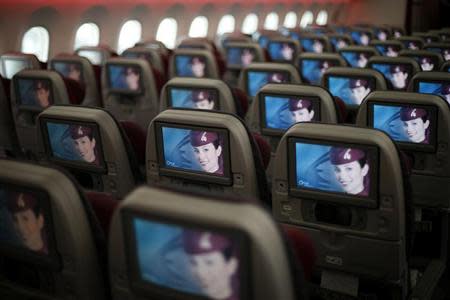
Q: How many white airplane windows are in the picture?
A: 11